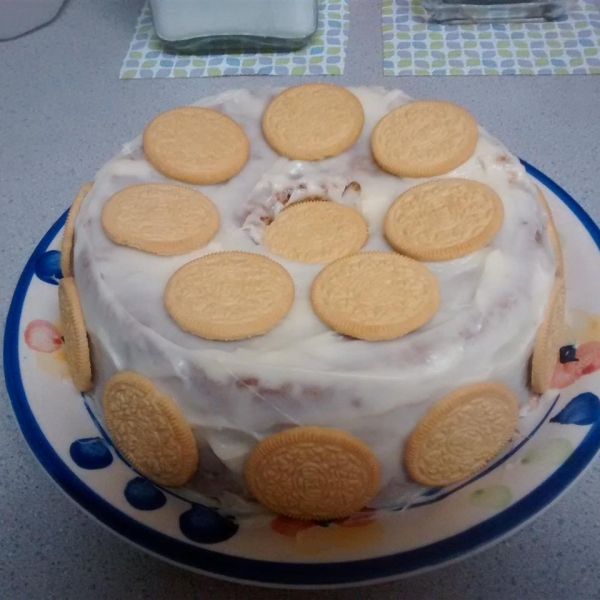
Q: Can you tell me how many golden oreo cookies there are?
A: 15